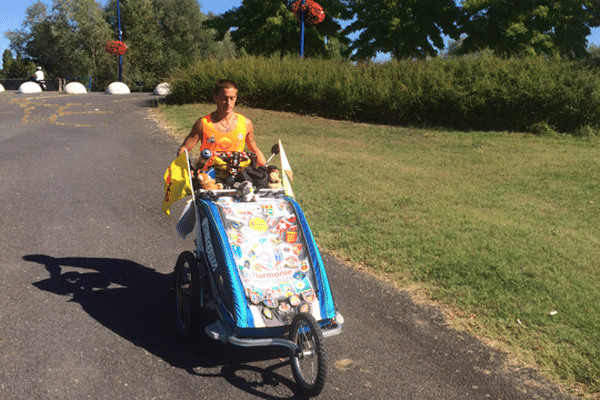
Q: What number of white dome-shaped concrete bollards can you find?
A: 5